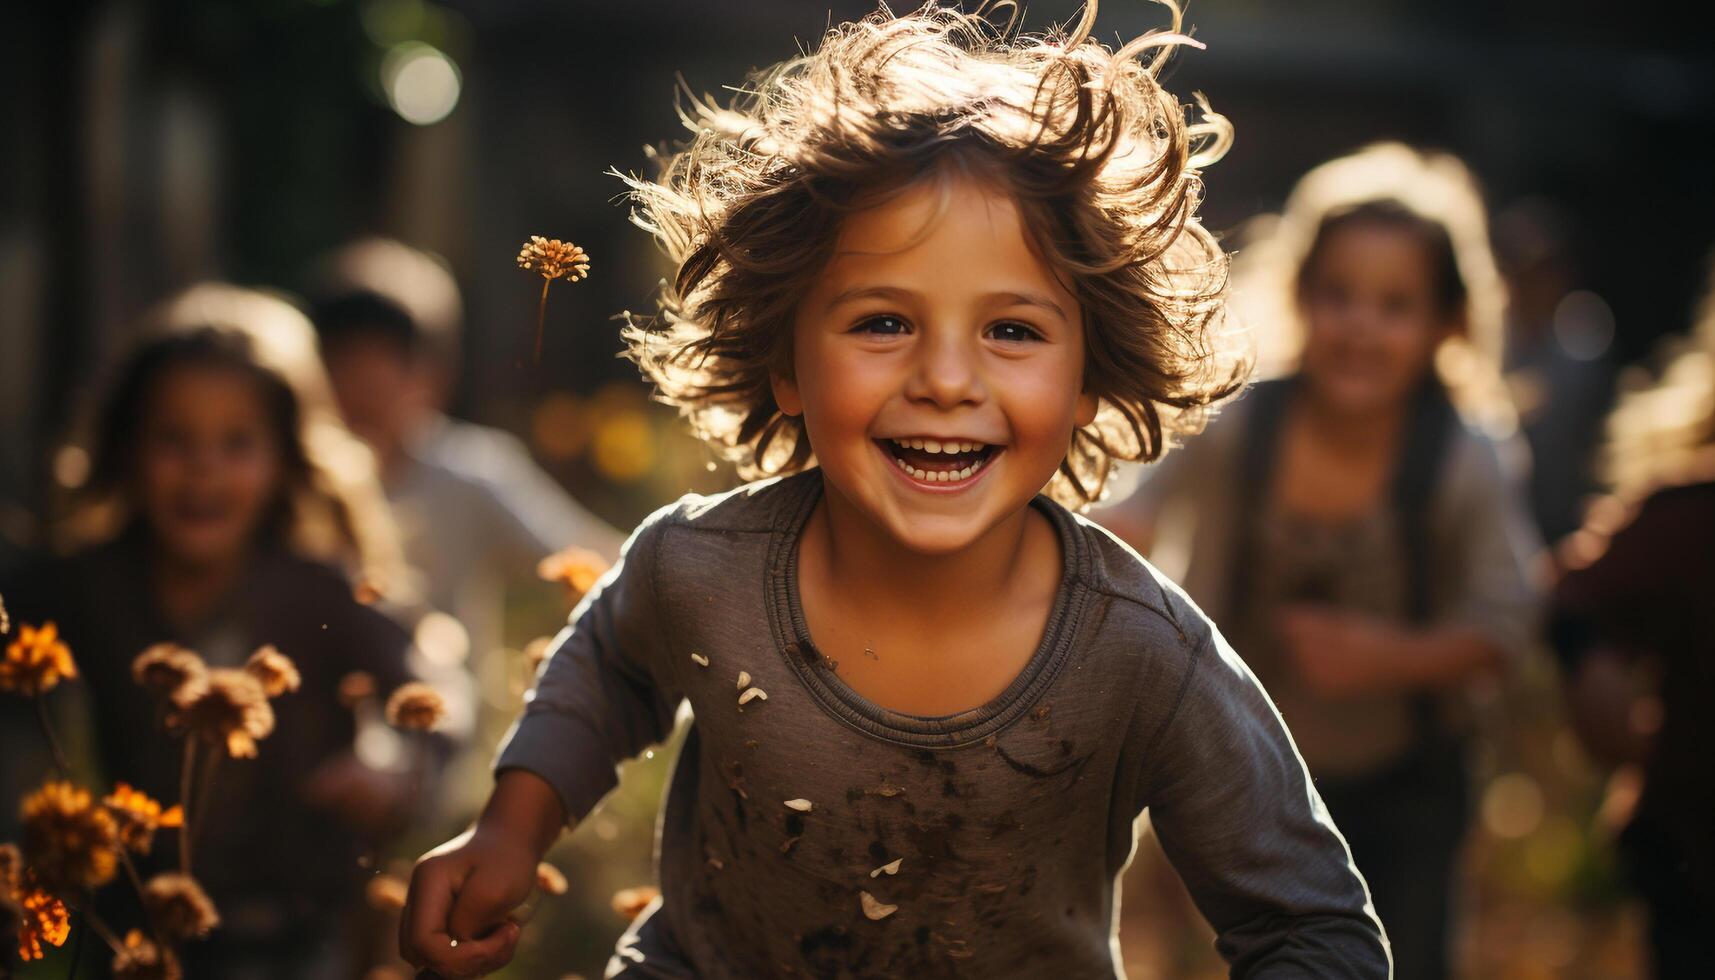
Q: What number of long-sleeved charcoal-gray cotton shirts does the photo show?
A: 1